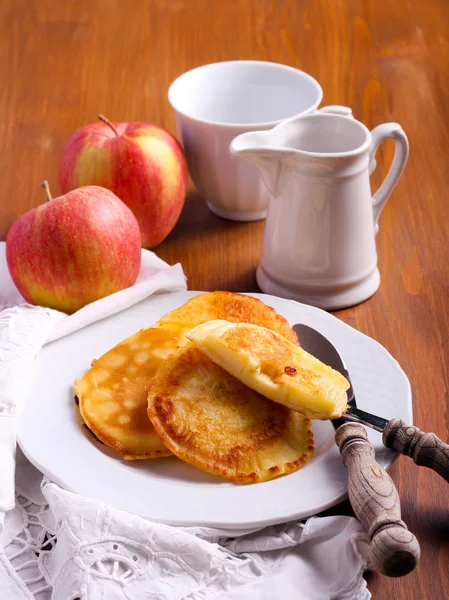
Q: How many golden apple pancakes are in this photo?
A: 4